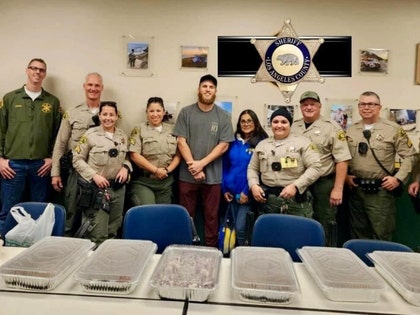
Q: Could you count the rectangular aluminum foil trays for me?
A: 6